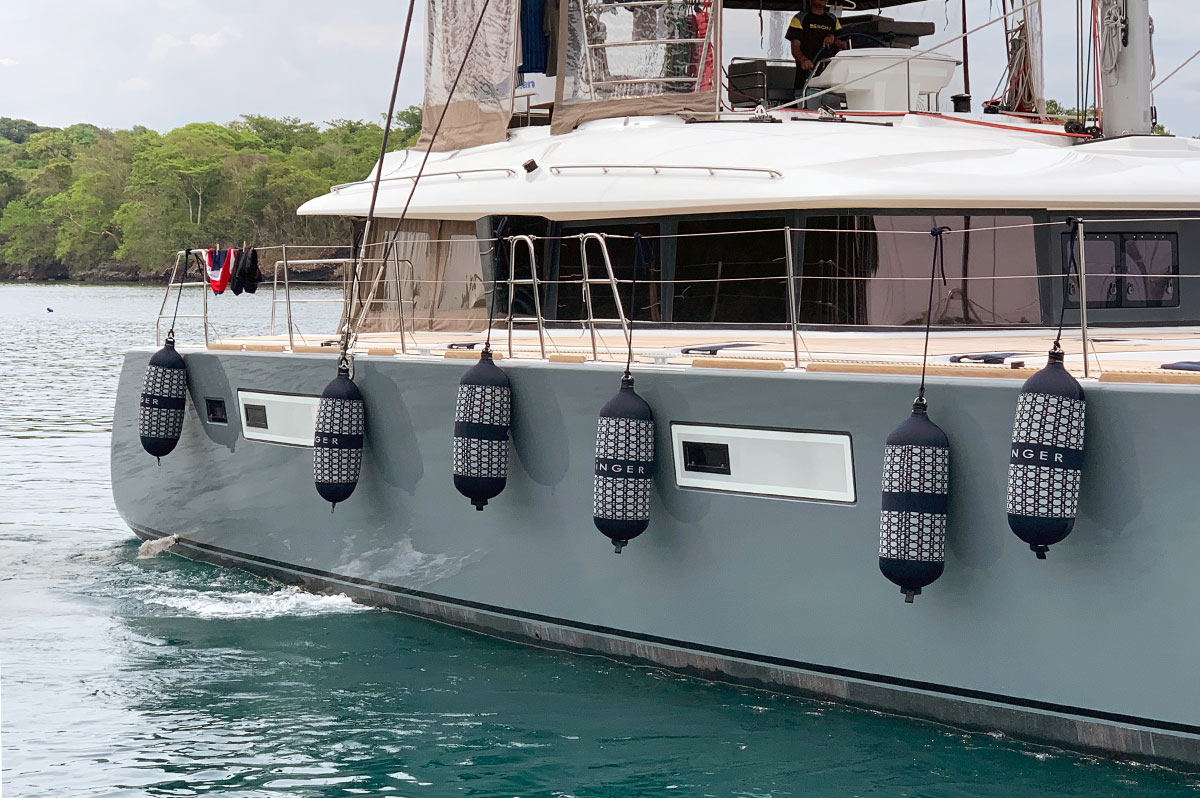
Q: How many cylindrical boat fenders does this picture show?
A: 6